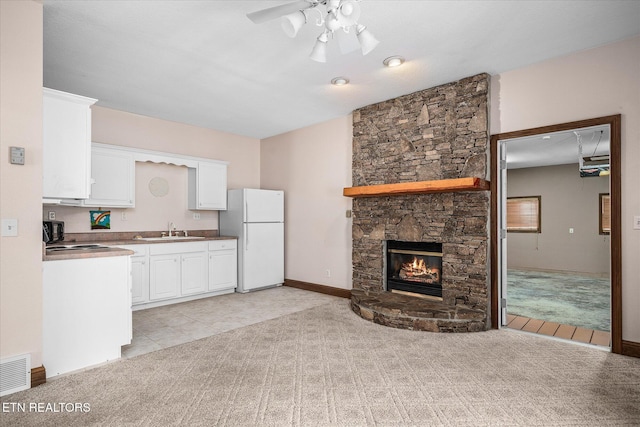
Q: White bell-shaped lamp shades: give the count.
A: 4